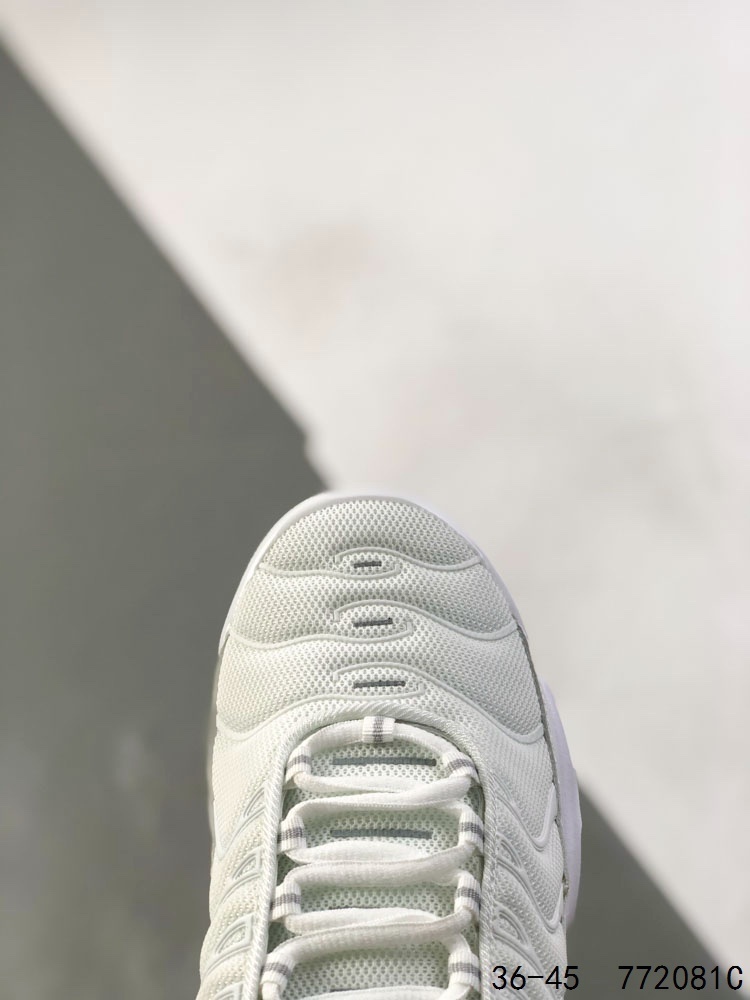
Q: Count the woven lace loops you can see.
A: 9